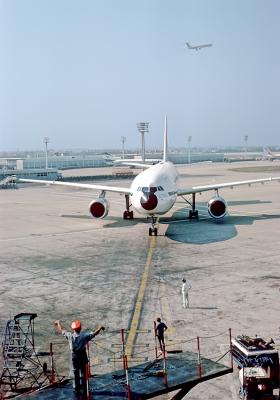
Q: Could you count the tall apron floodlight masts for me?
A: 5